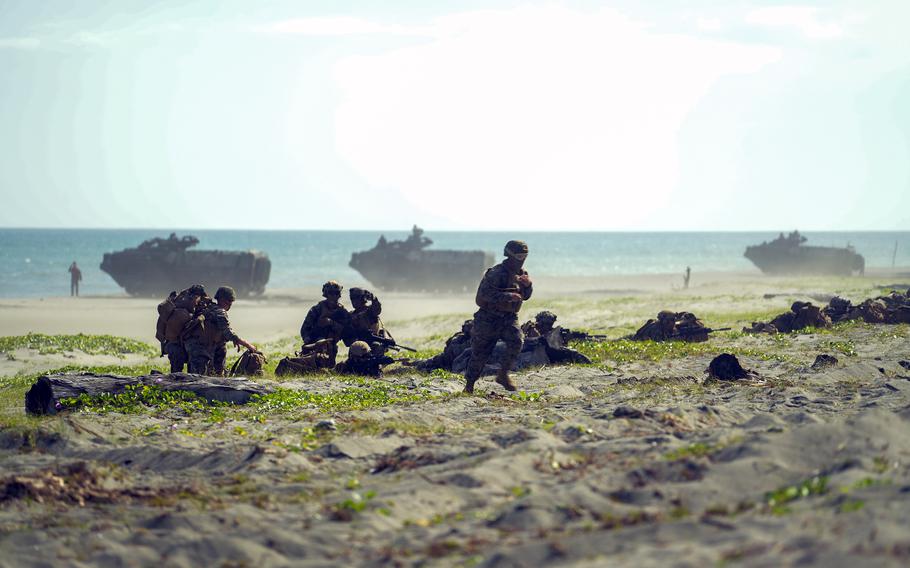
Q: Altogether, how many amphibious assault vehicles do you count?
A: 3